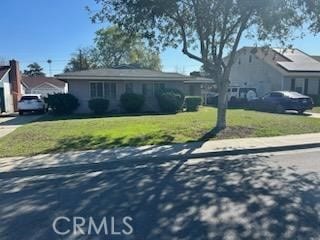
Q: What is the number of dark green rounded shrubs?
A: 5